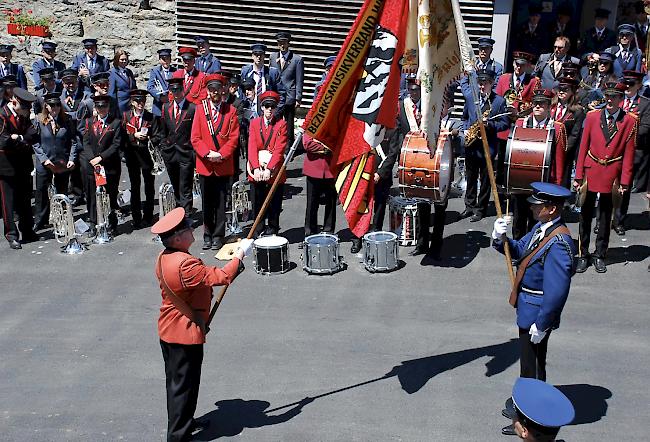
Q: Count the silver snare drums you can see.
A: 2